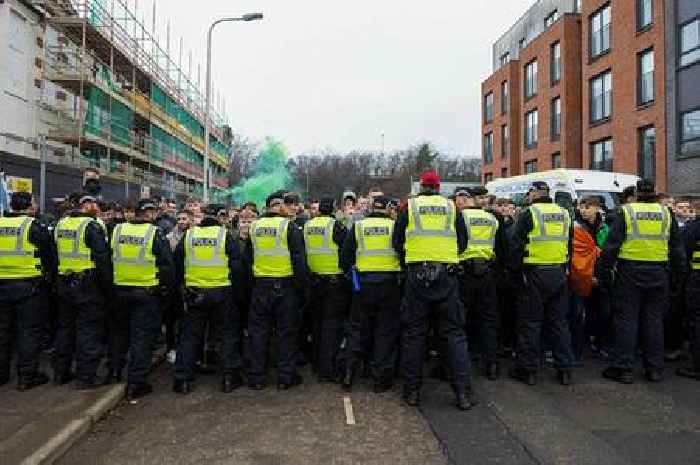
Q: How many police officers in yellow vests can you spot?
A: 12